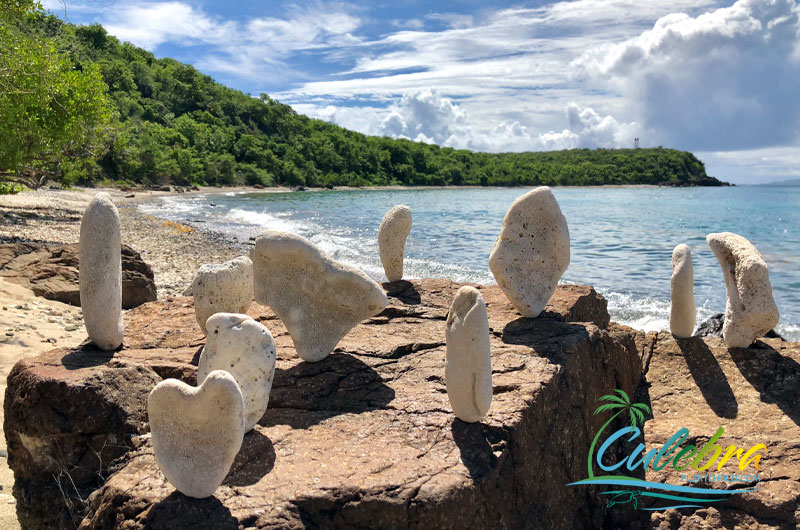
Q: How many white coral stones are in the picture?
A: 10